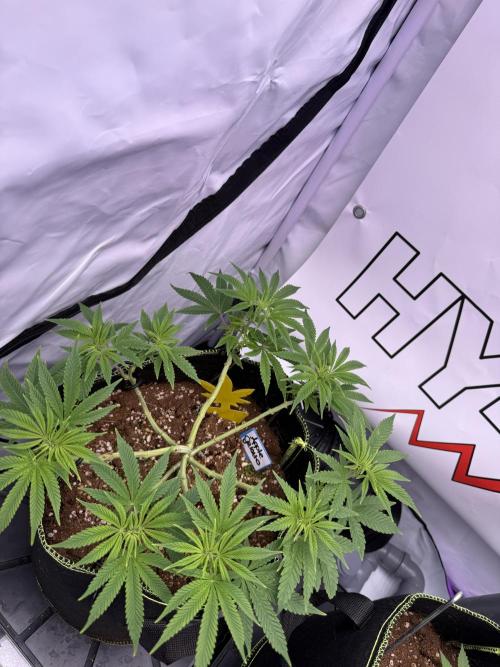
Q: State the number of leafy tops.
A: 9